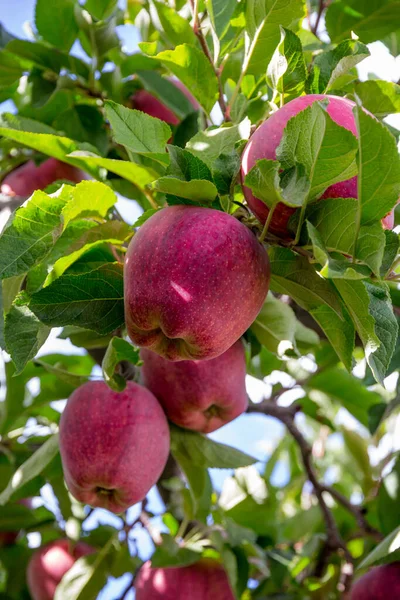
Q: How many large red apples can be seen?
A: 4